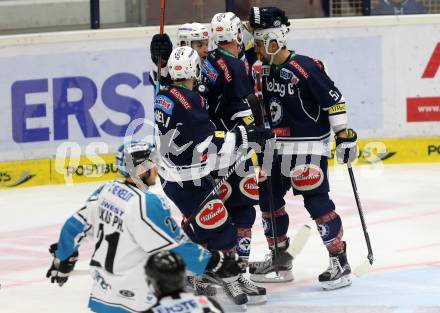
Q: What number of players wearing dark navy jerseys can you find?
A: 4